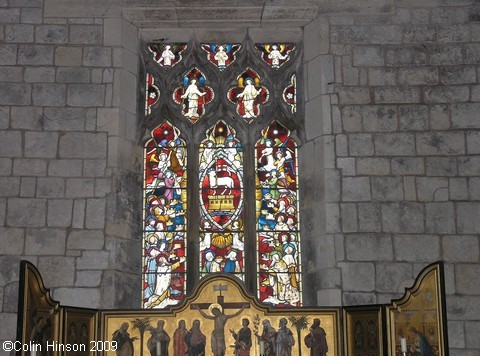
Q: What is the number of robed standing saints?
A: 8